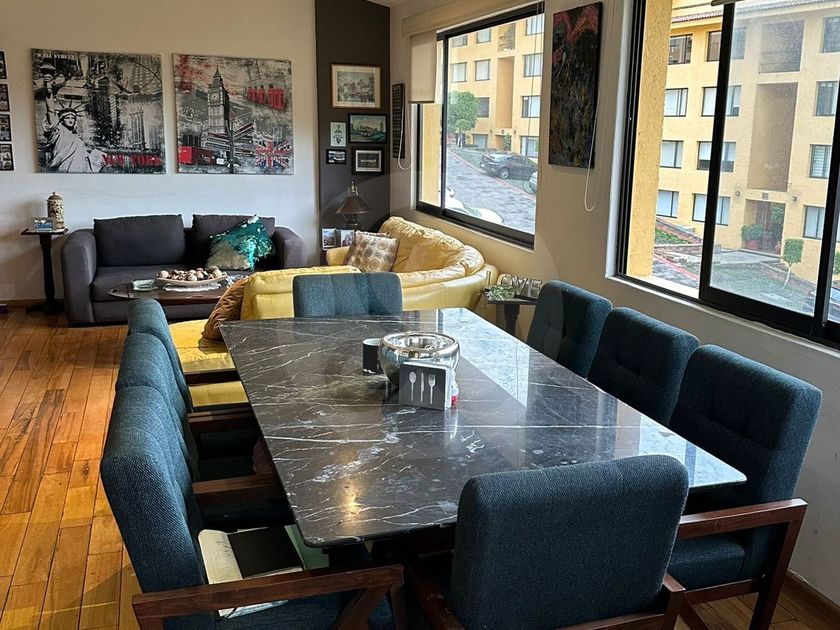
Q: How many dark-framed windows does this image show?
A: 2